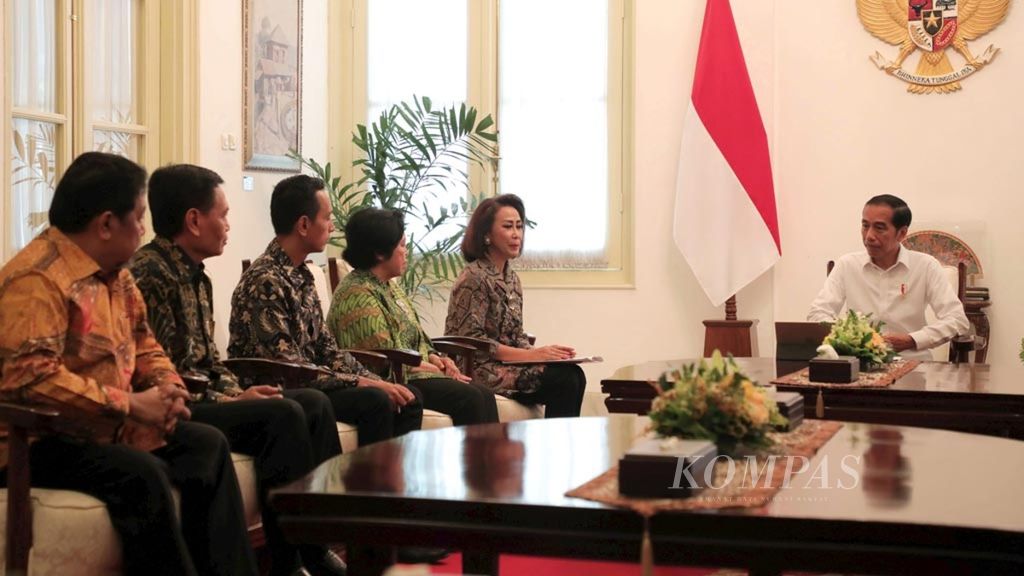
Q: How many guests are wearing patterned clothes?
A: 5